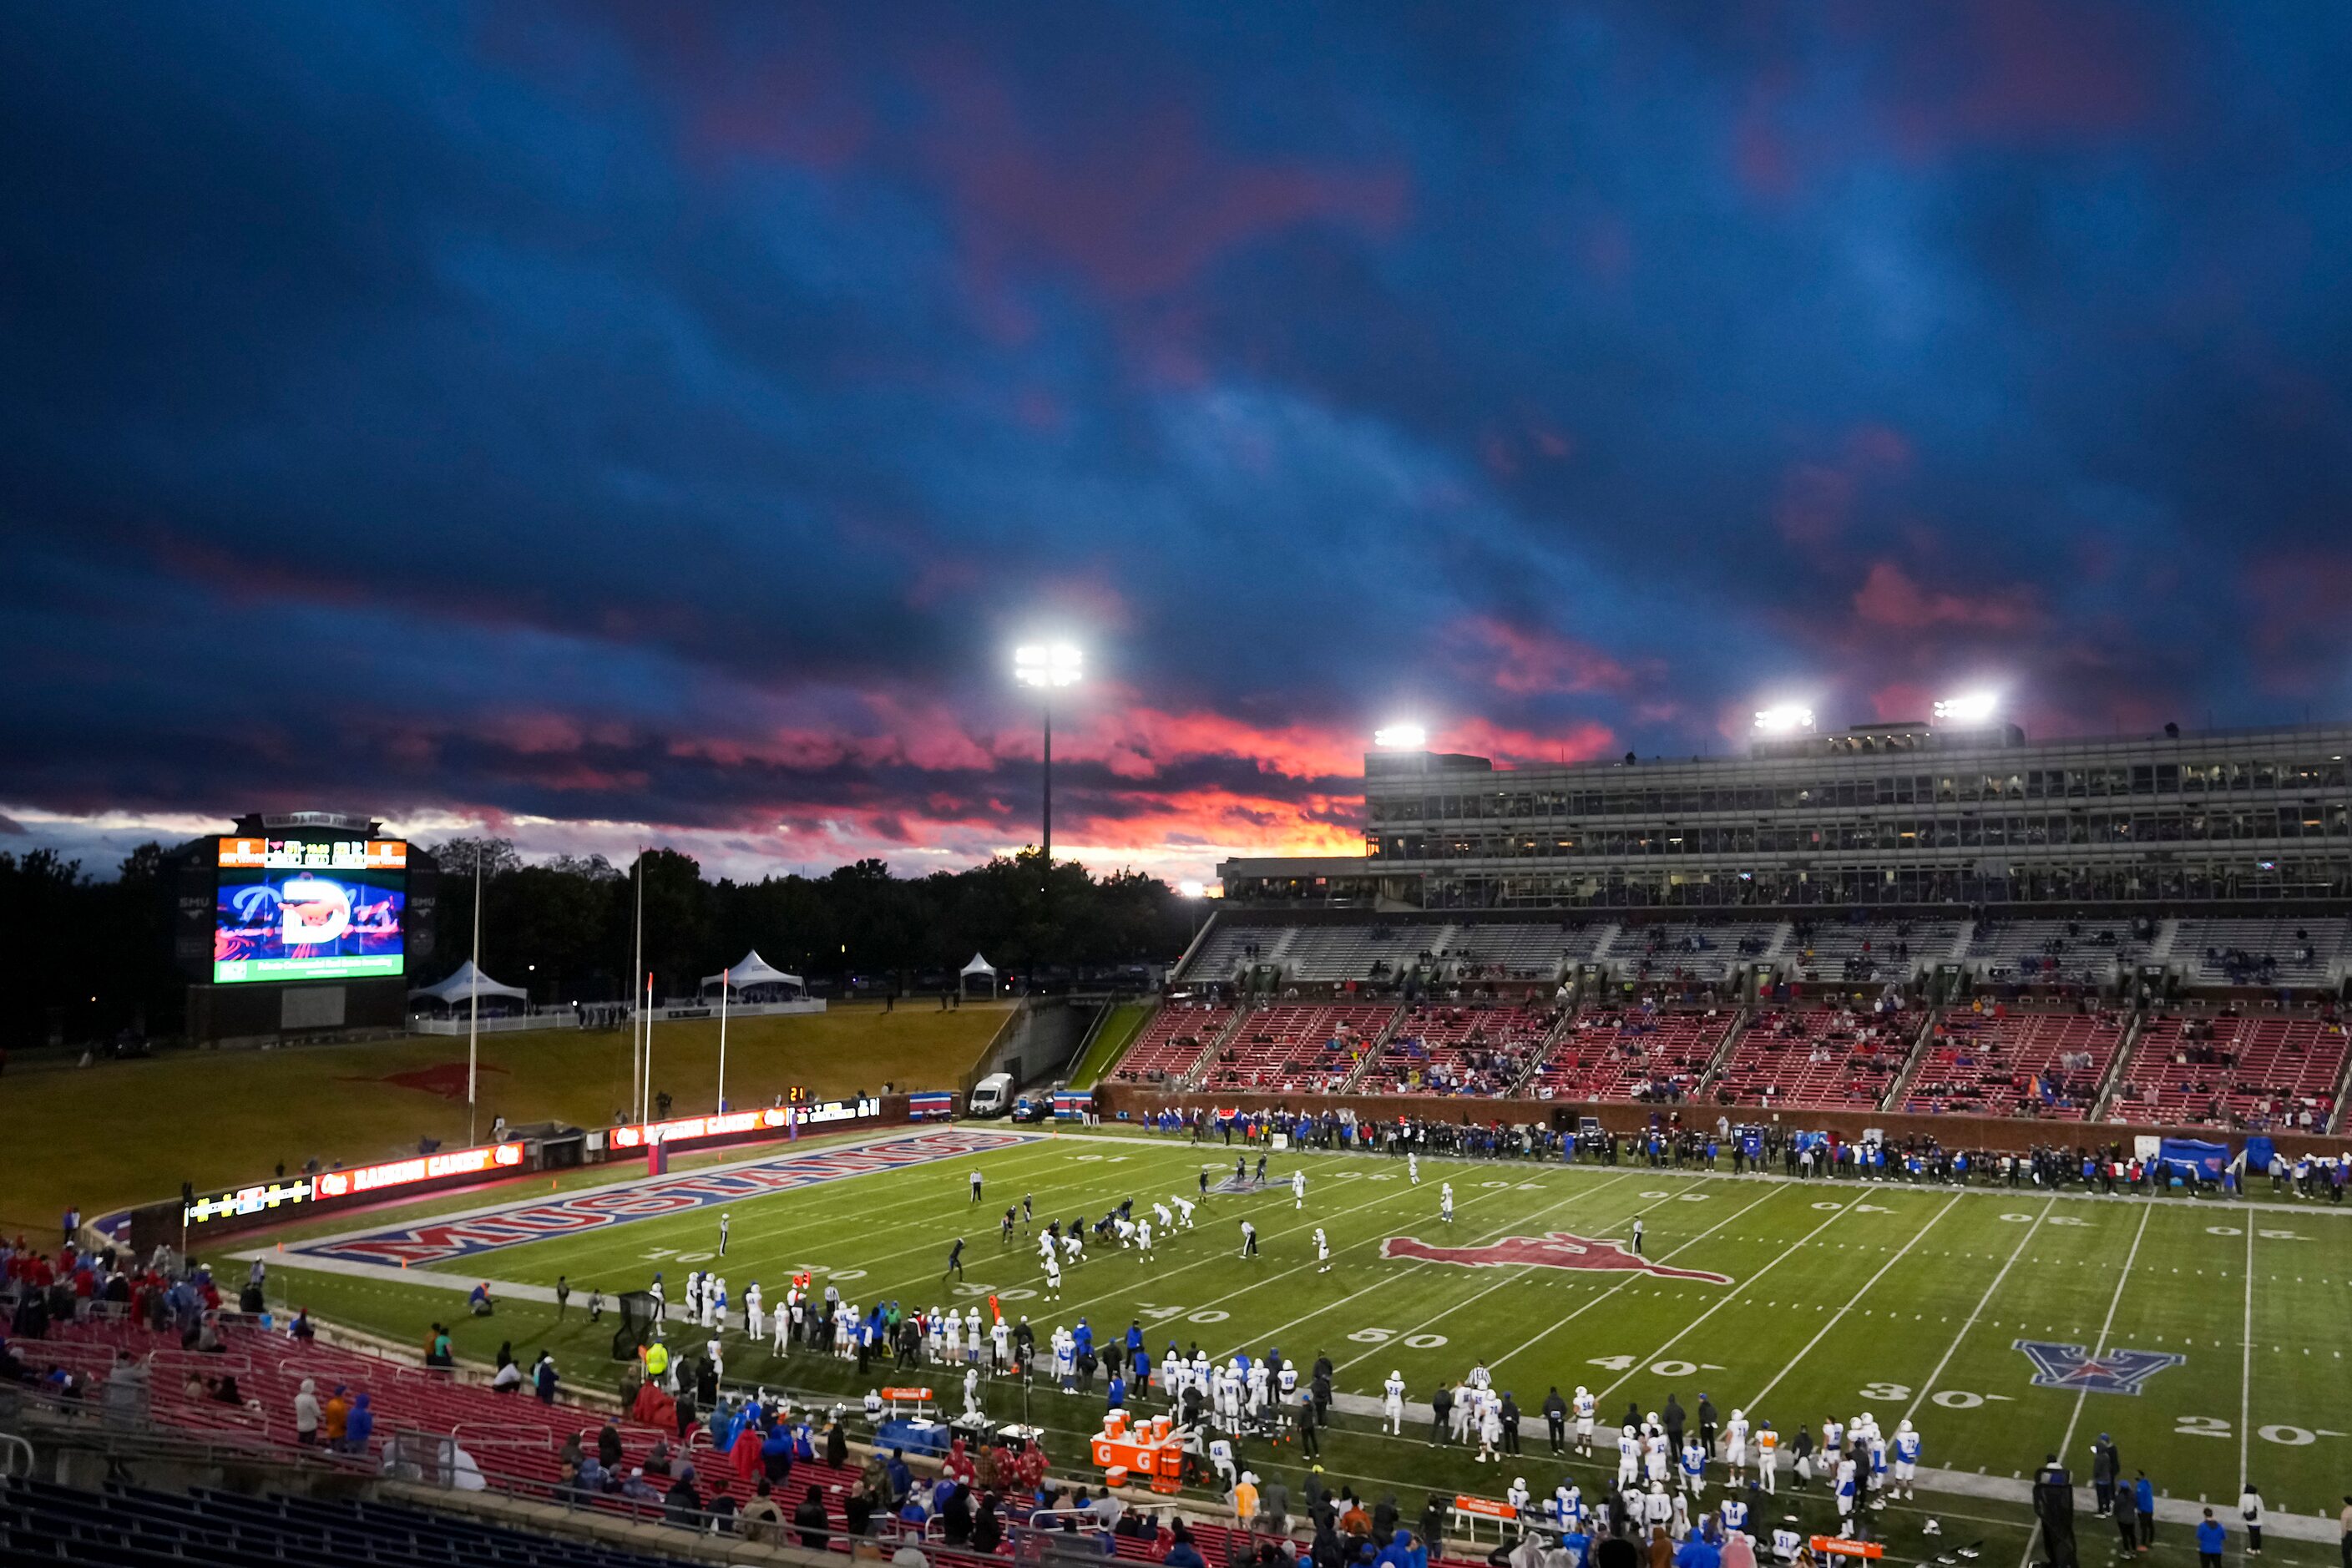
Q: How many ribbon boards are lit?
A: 2